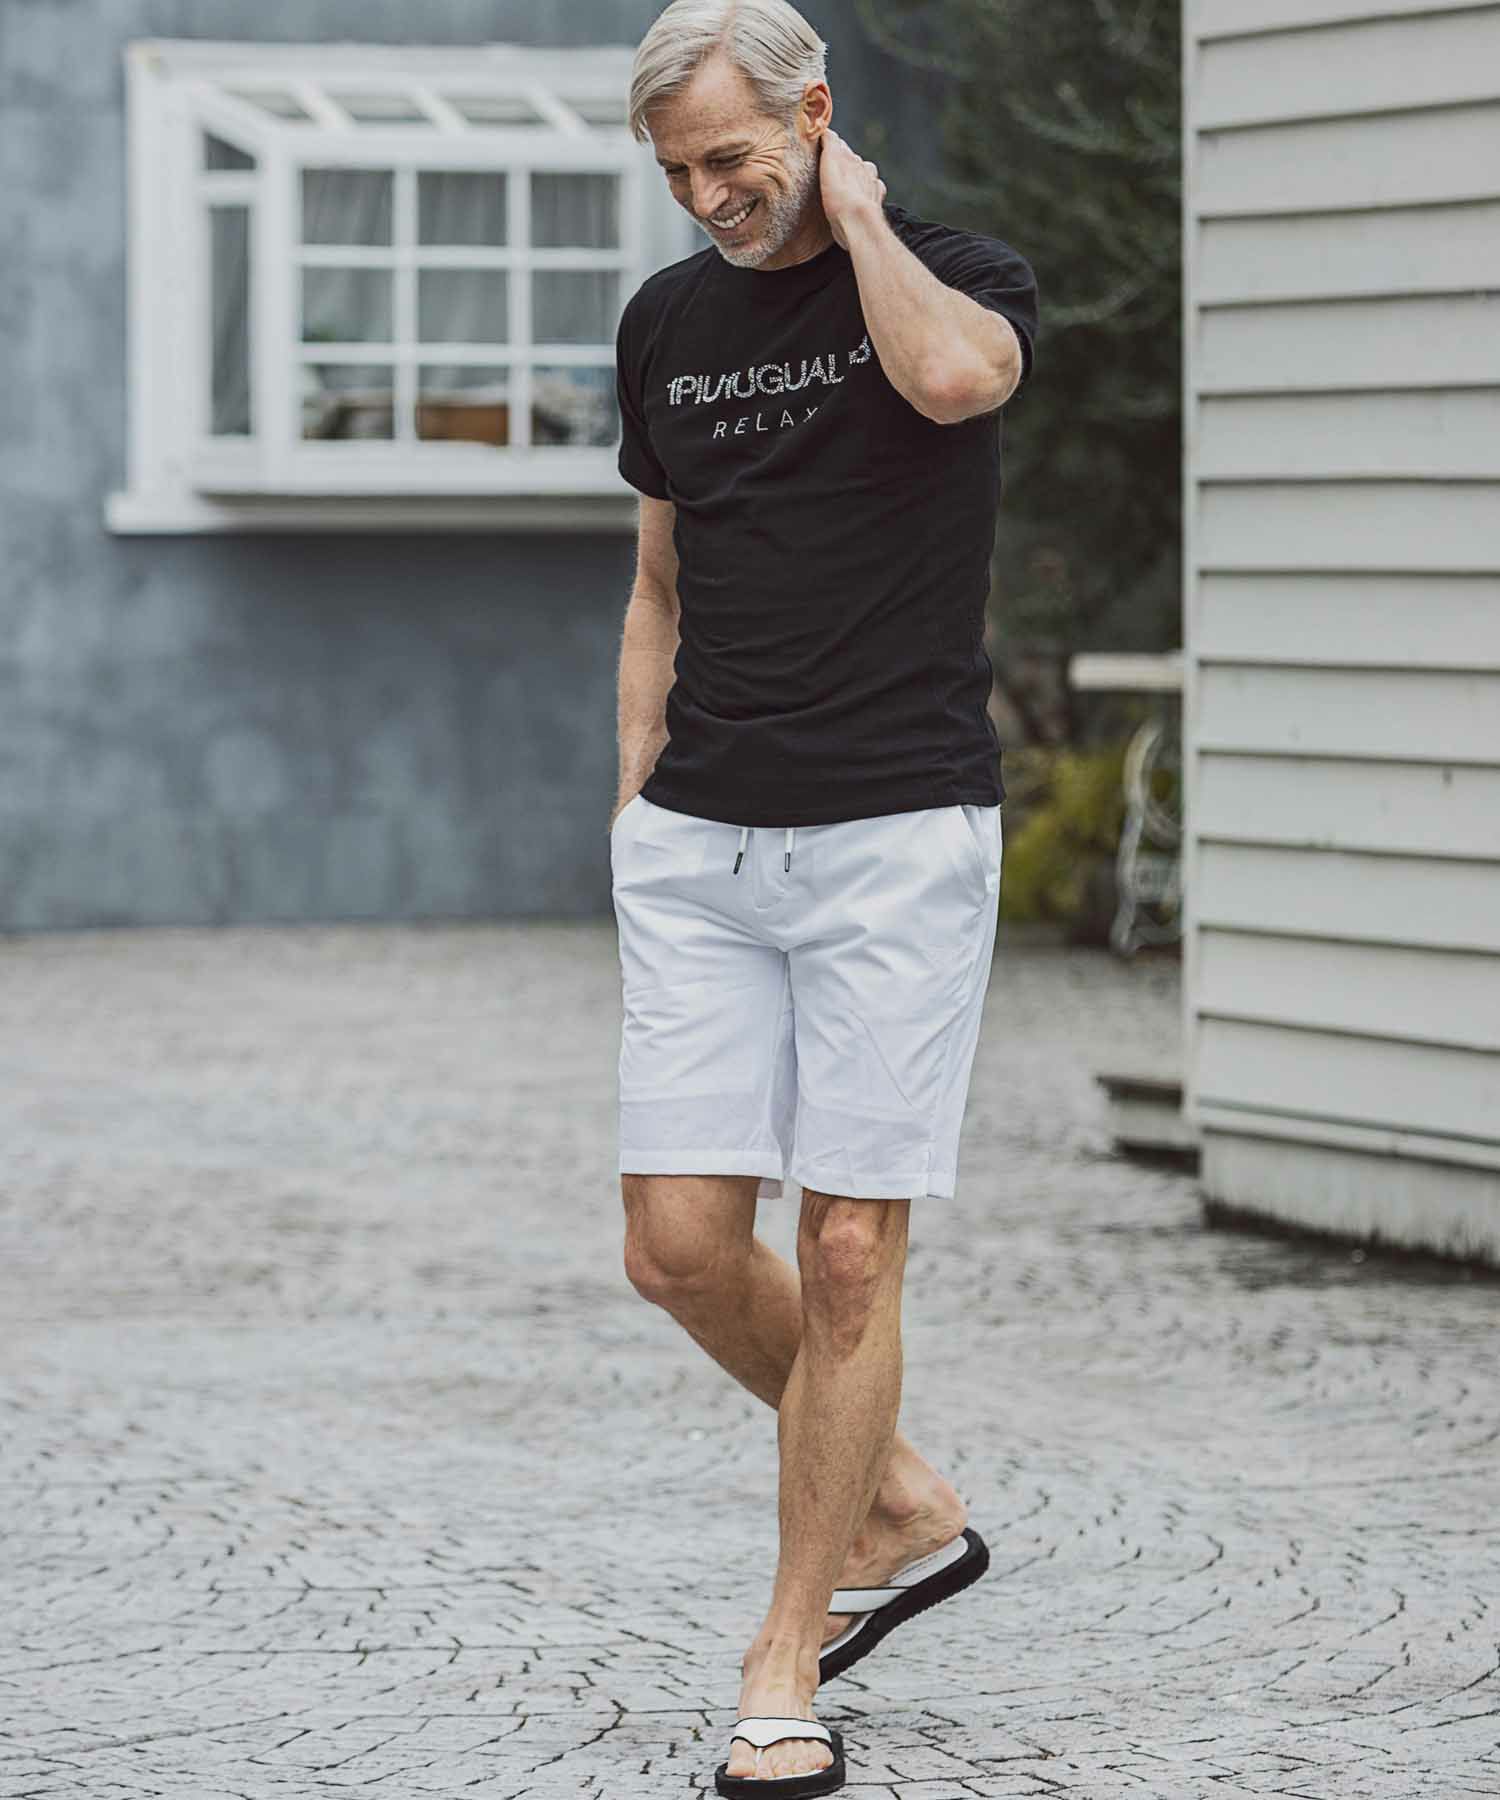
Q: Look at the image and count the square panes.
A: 9